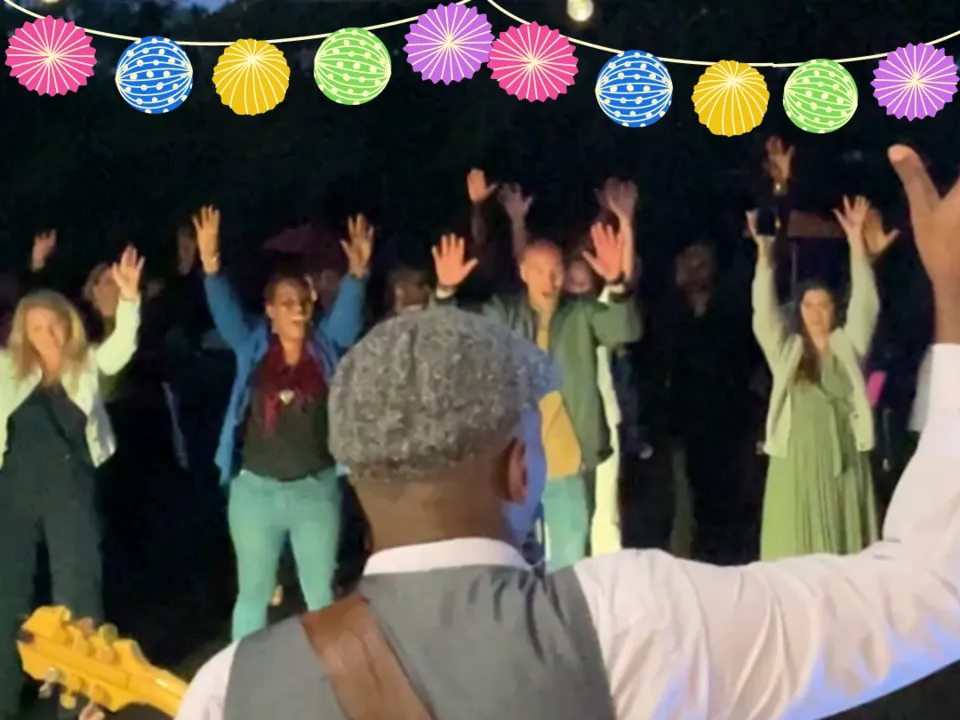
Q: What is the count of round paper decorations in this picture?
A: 10